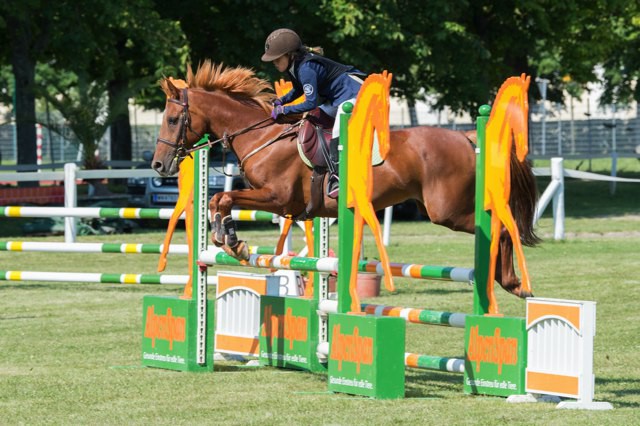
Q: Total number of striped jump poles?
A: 7